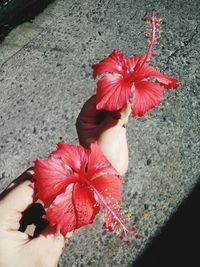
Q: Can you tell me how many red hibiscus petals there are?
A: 10